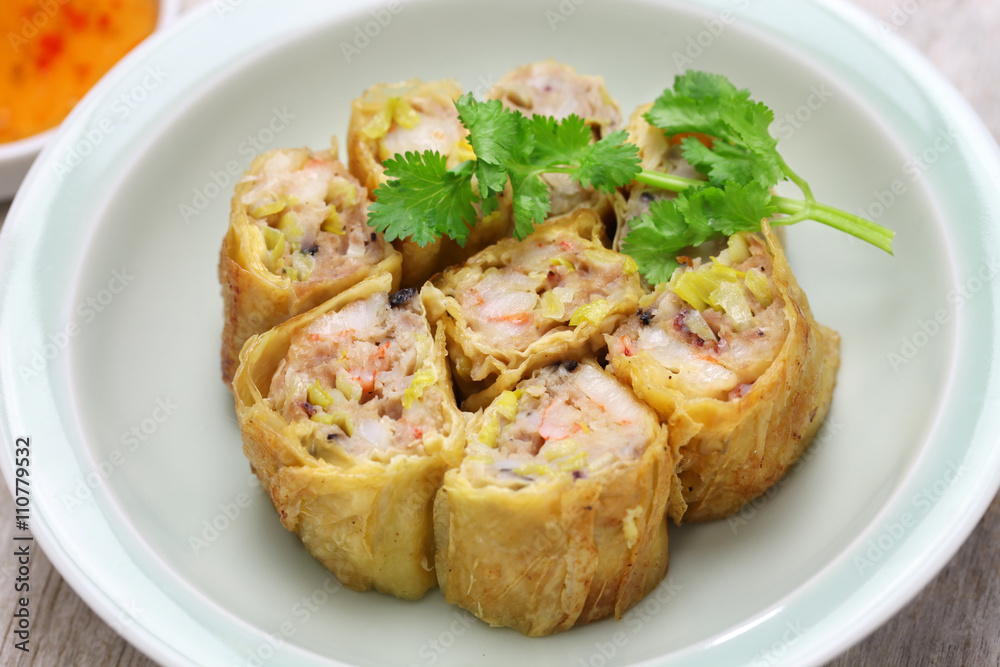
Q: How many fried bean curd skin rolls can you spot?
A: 8